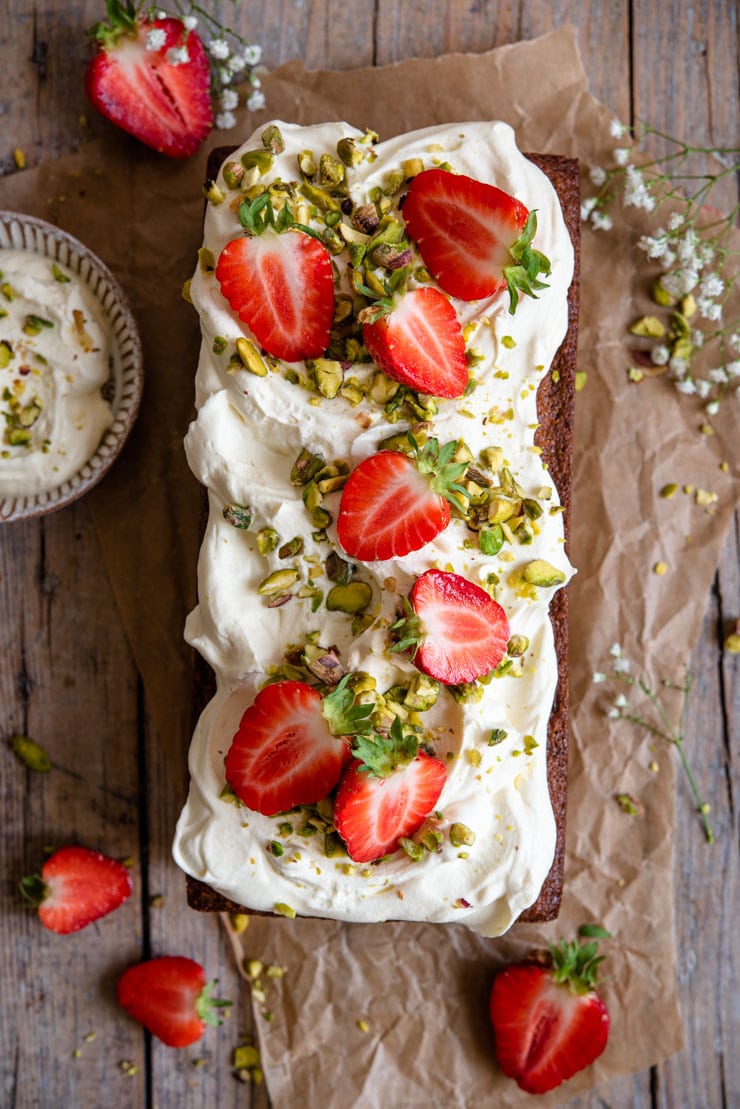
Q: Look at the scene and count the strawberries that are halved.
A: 11